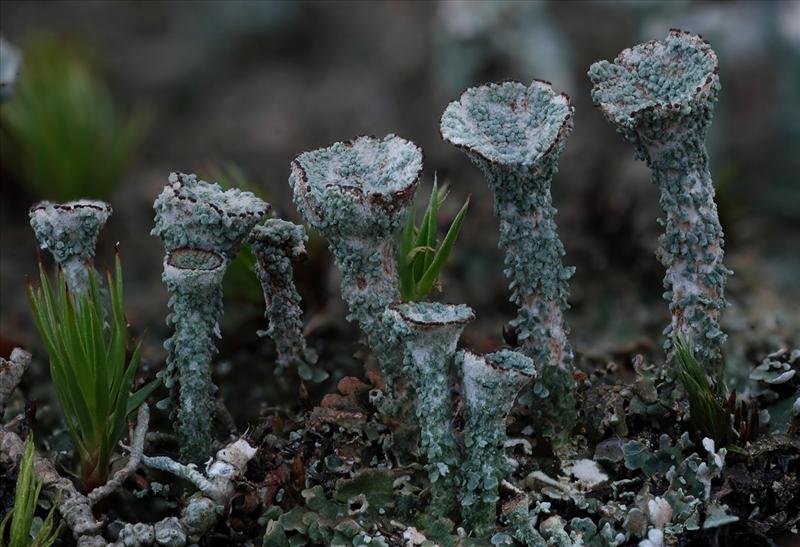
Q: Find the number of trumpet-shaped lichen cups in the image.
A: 9